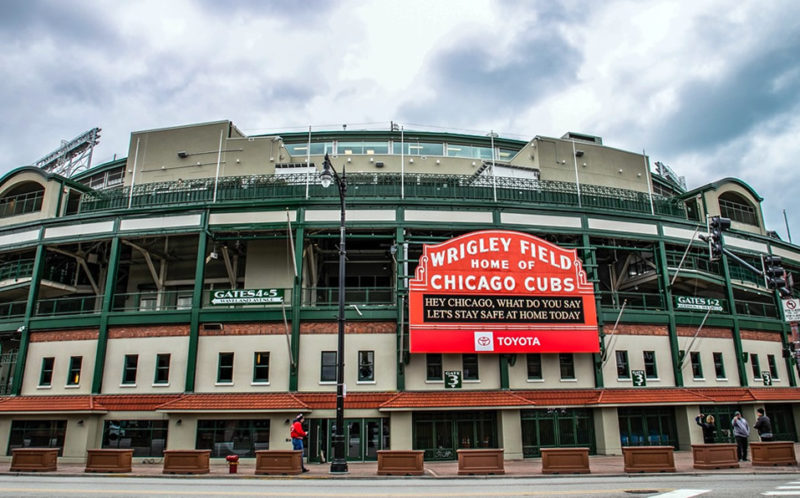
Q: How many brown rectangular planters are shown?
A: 10